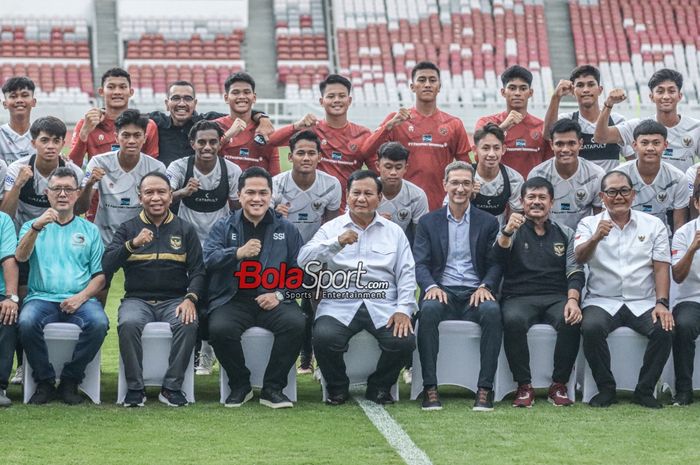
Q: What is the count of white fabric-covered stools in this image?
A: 8